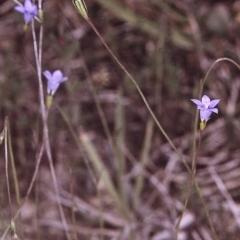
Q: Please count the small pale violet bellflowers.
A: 3